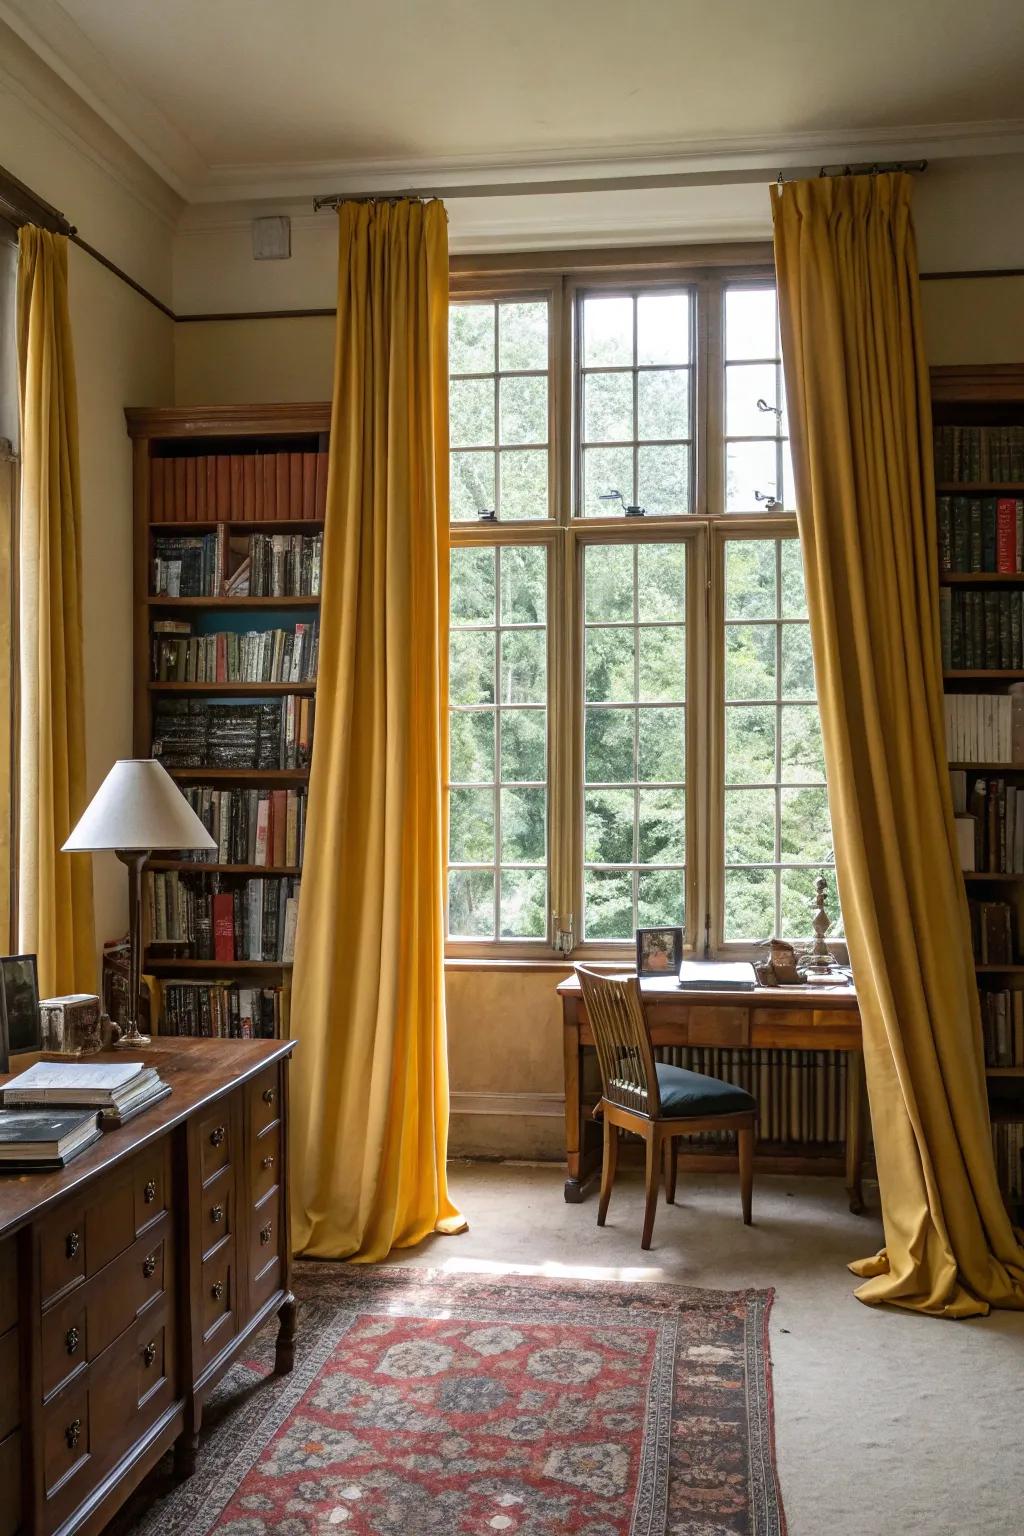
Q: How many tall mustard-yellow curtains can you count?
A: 3